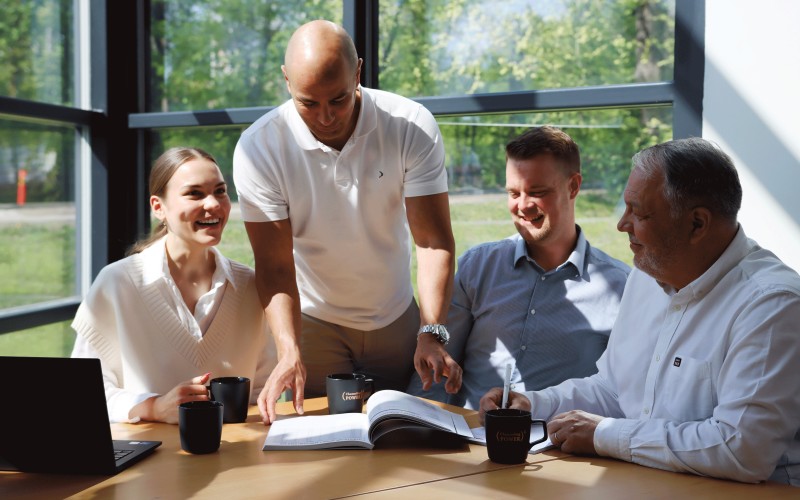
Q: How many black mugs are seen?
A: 4